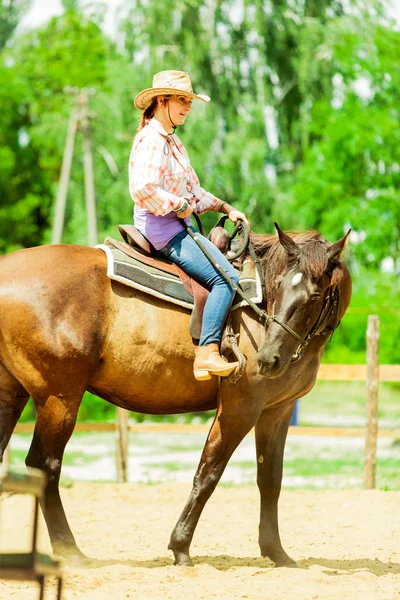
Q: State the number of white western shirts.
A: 1